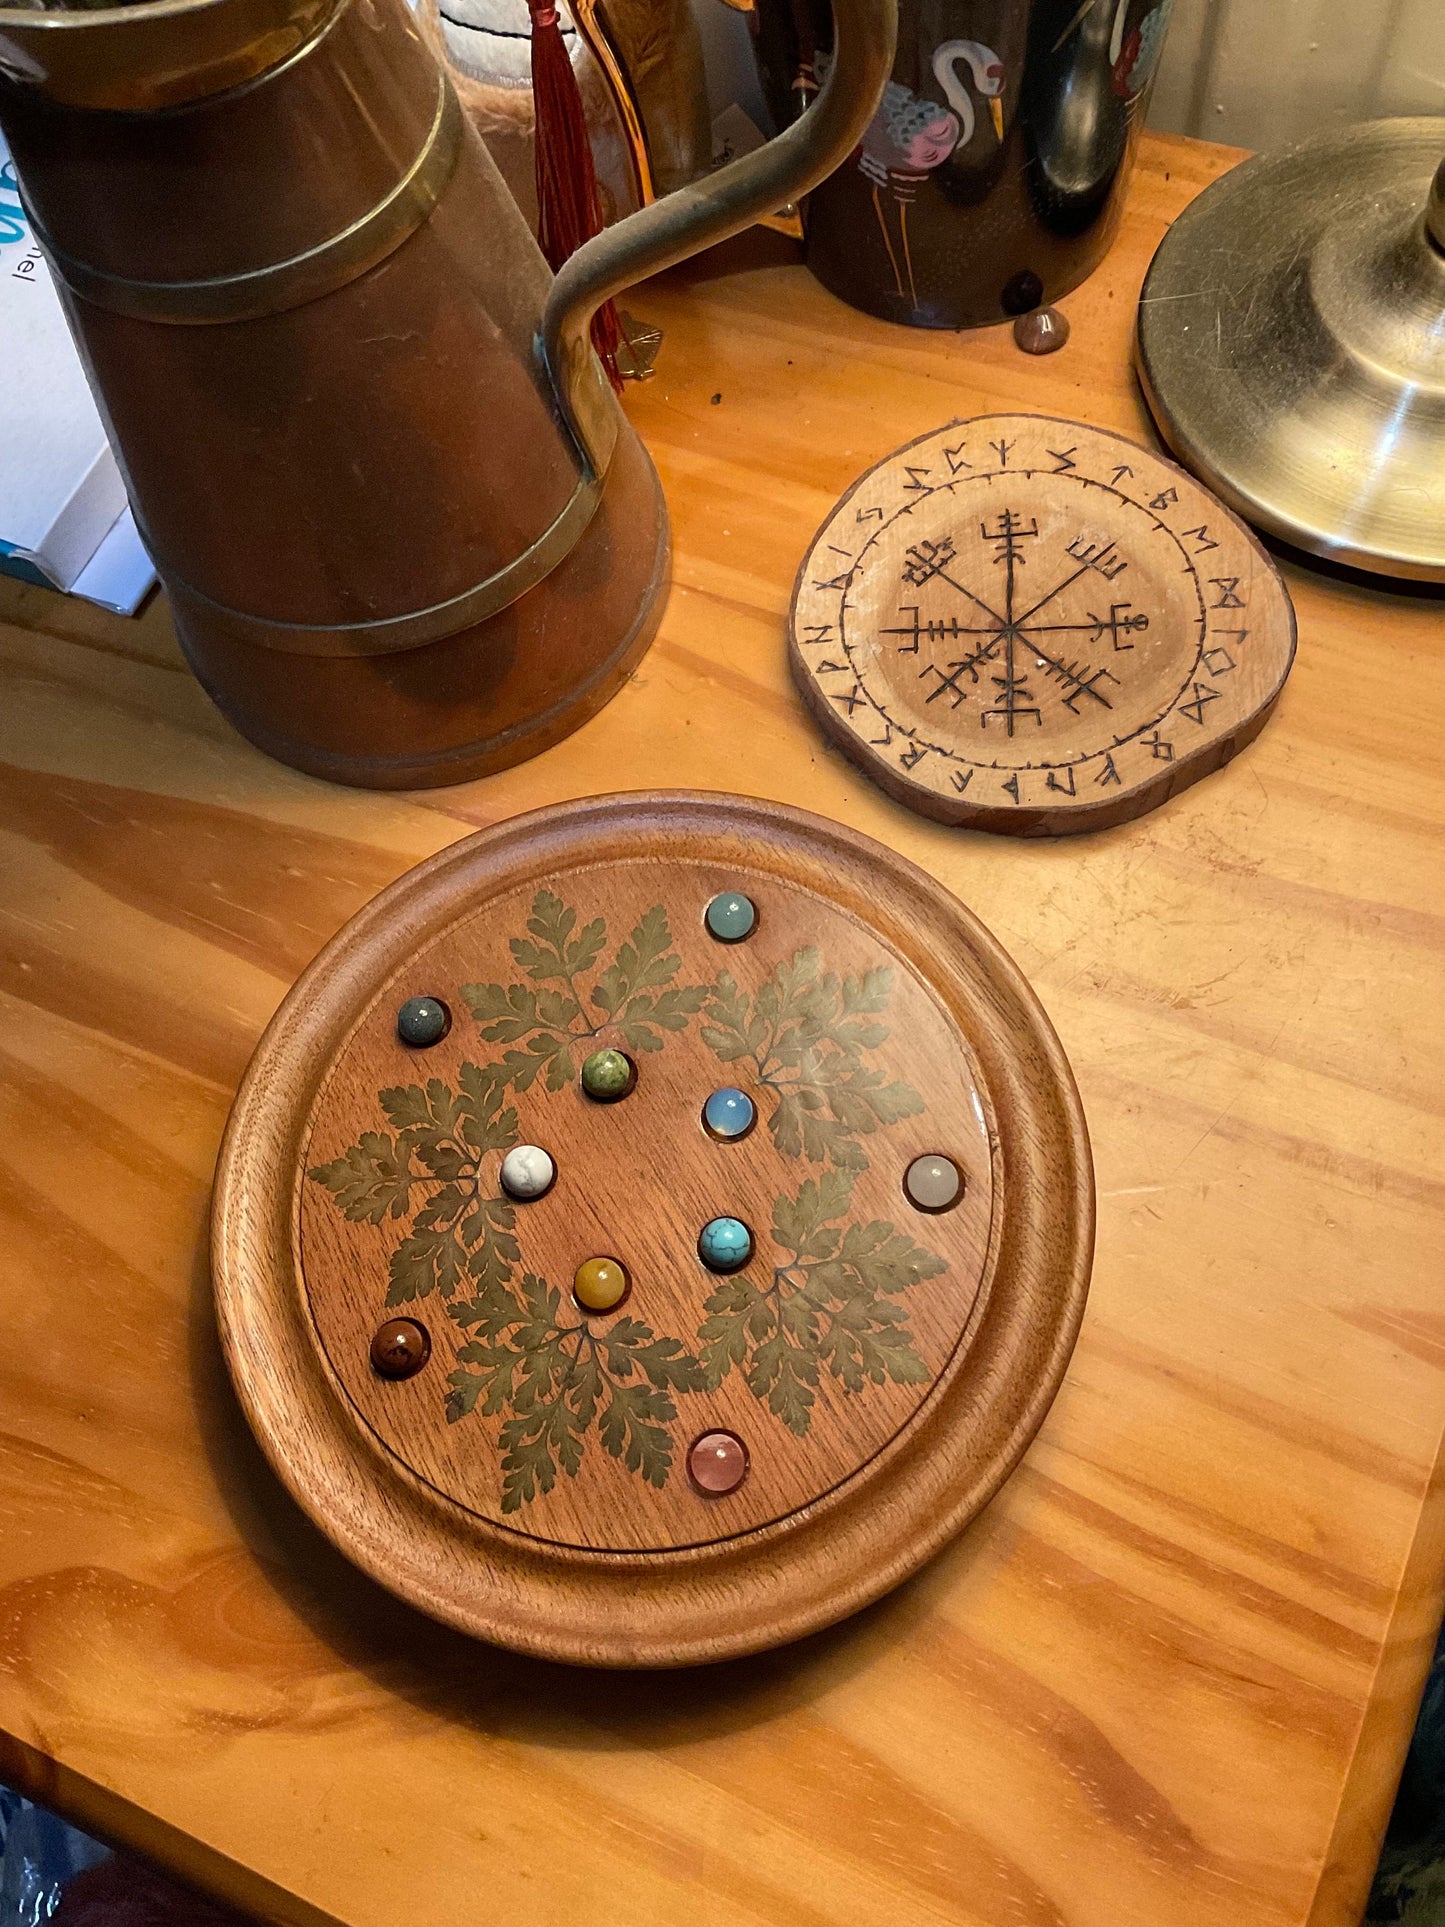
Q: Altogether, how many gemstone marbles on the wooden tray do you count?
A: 10